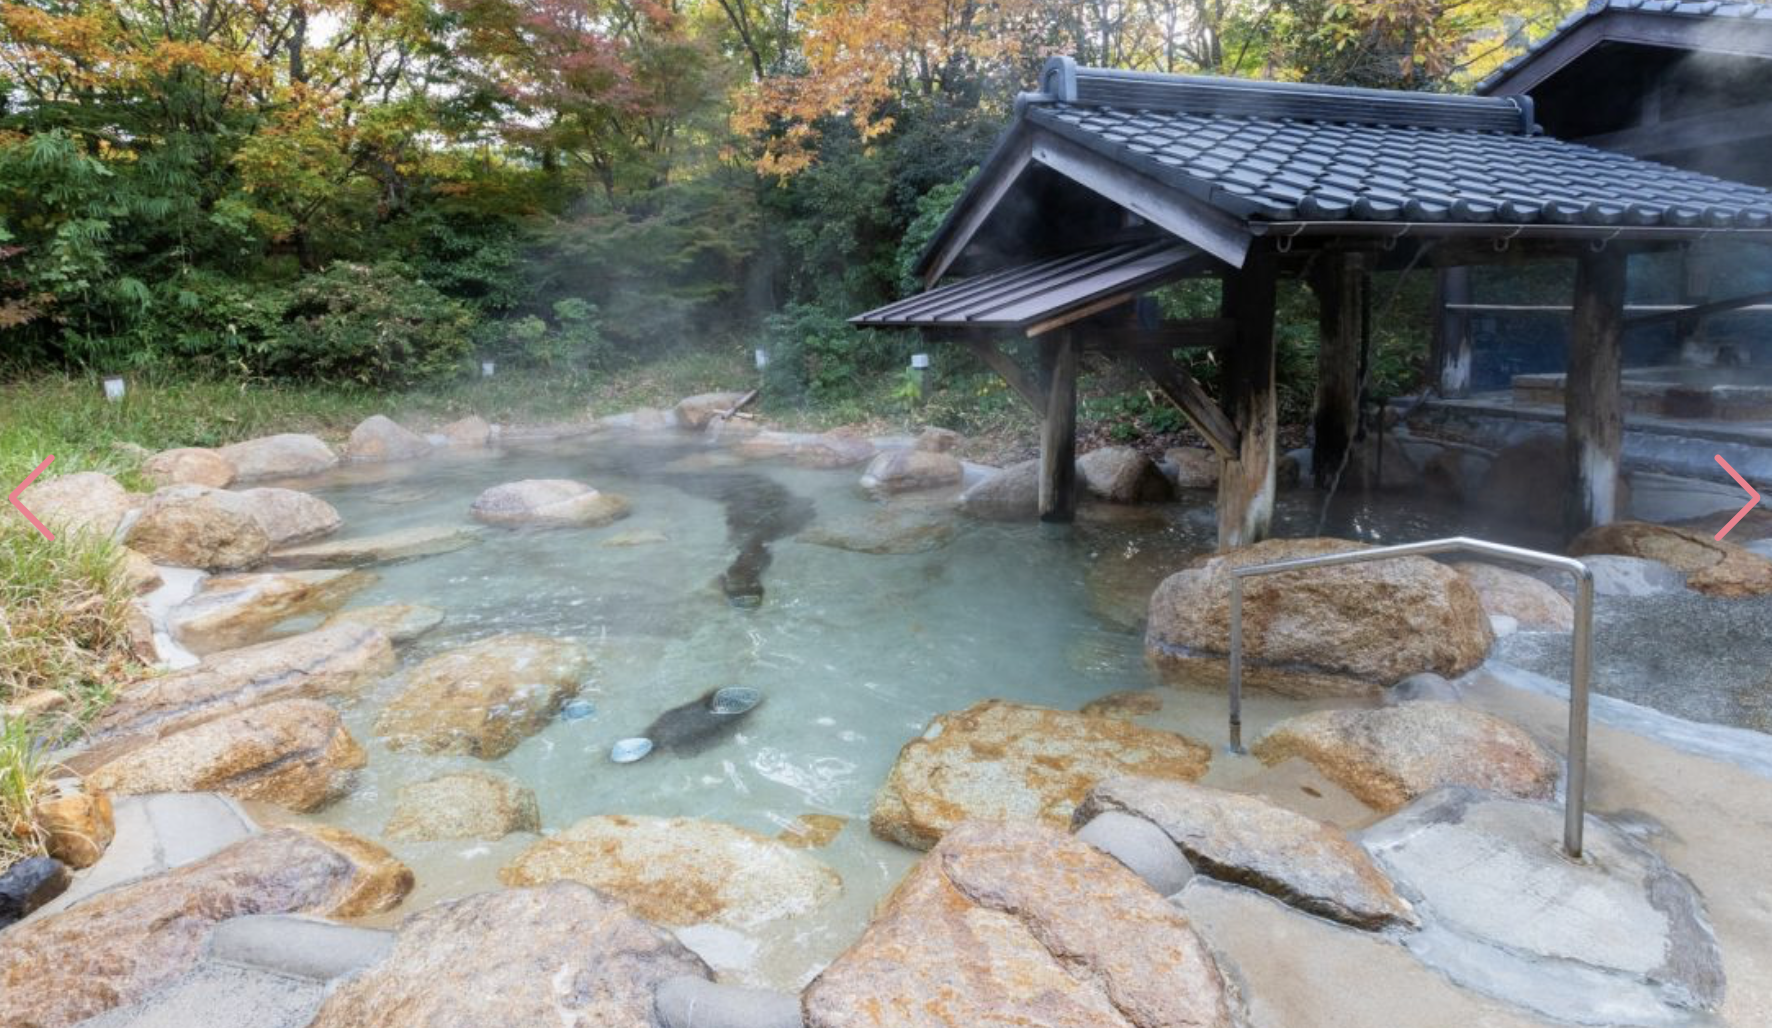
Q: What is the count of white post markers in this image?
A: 4